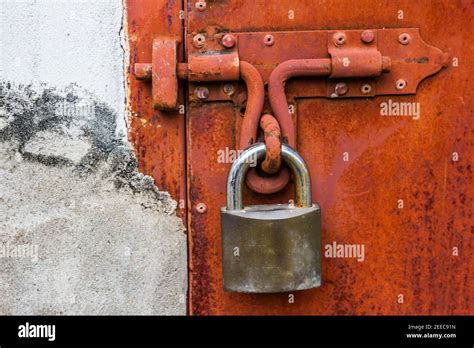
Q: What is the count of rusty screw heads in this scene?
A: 13